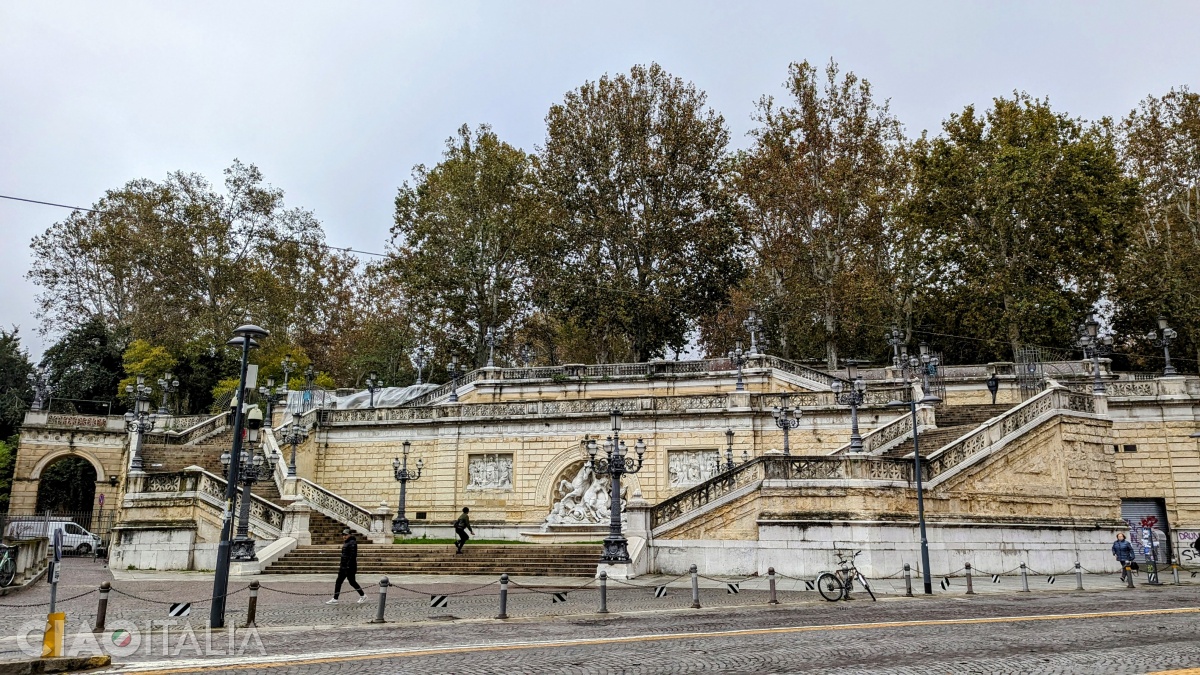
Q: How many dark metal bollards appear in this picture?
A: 14